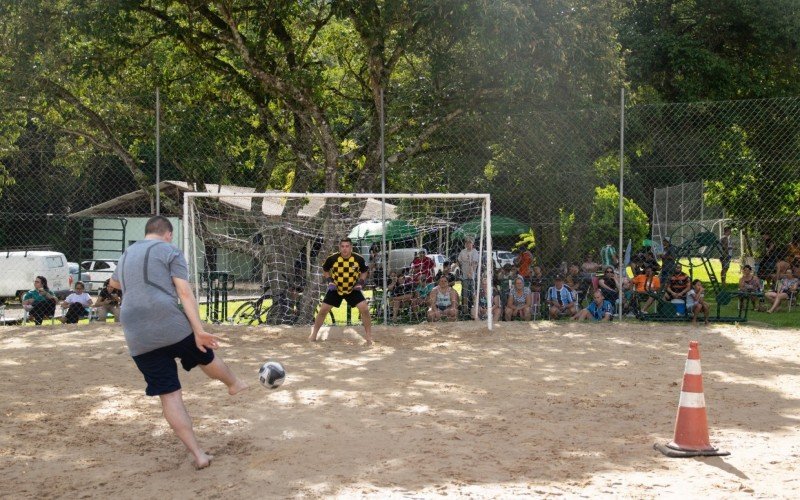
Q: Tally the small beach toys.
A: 0